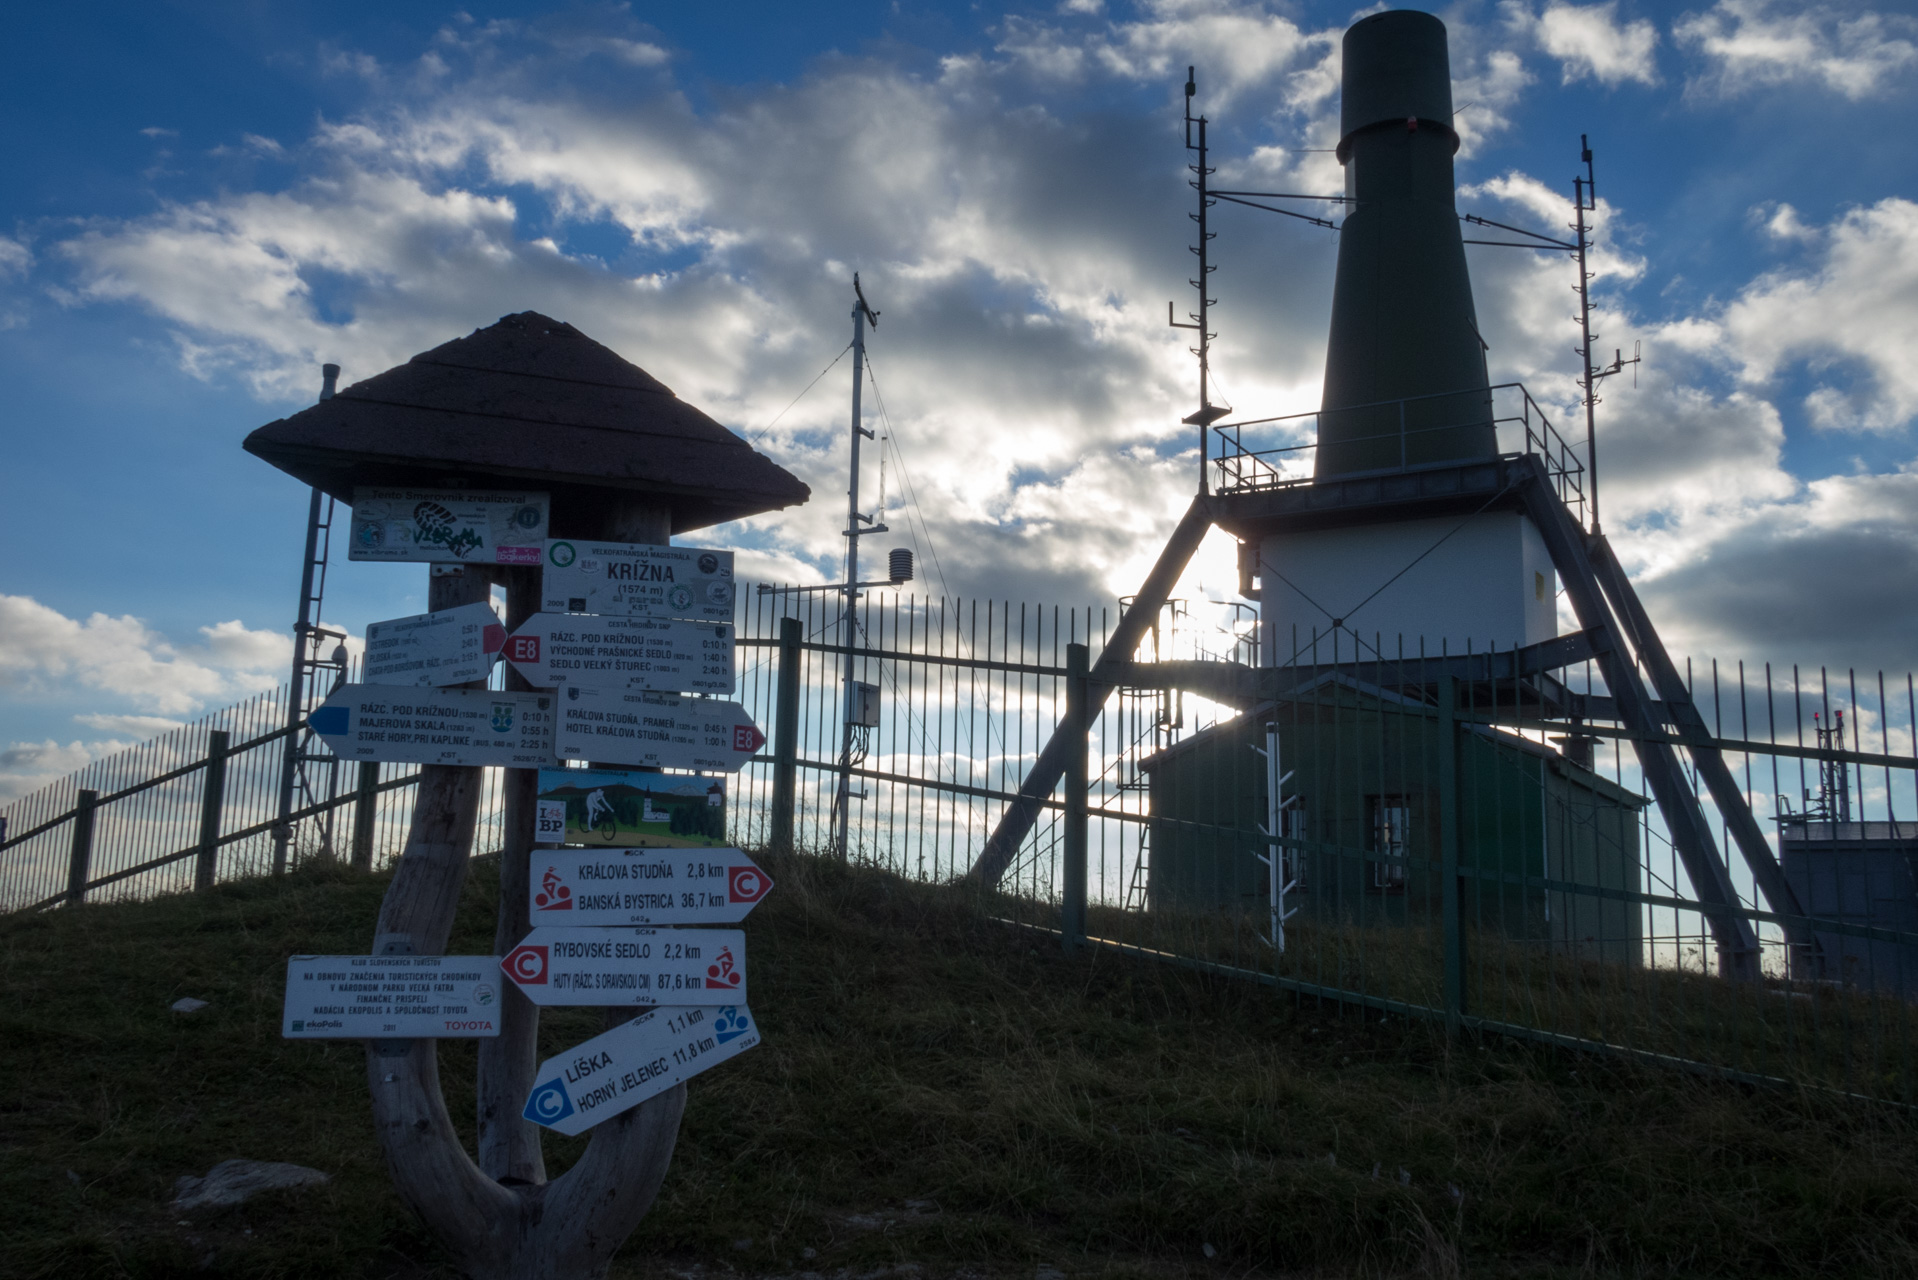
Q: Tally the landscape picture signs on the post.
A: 1